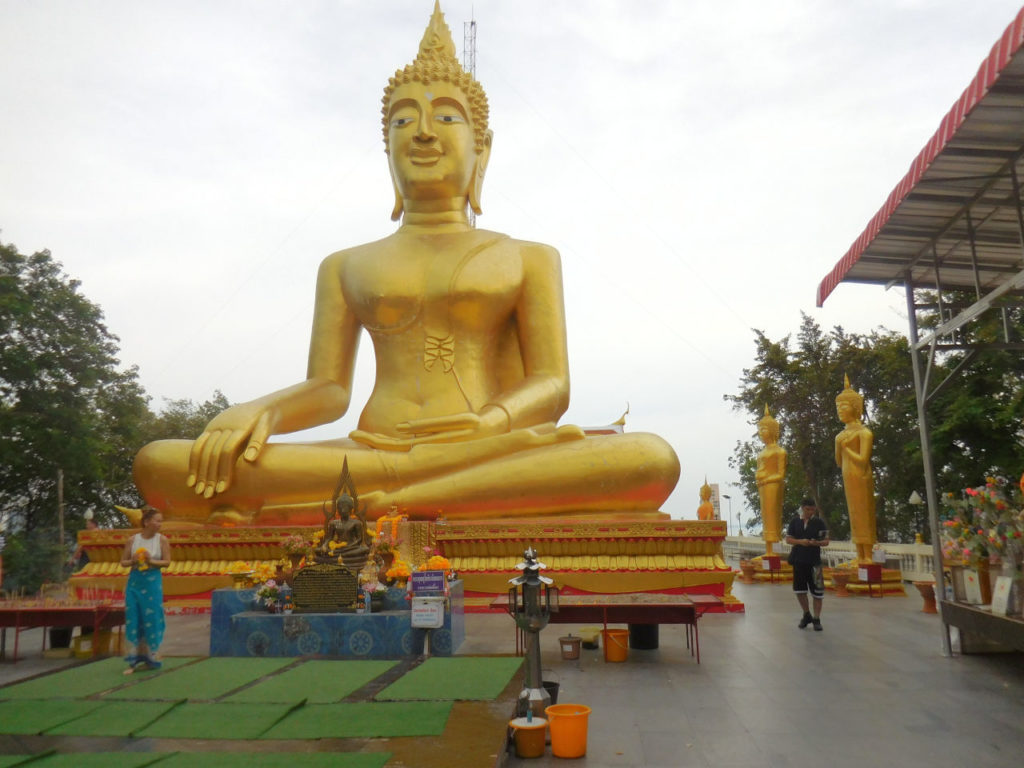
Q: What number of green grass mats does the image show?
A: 11